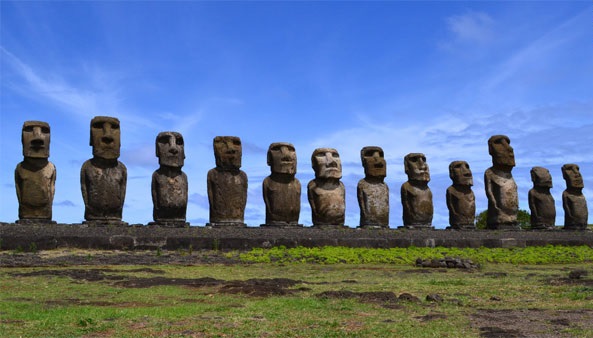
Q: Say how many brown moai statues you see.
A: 12